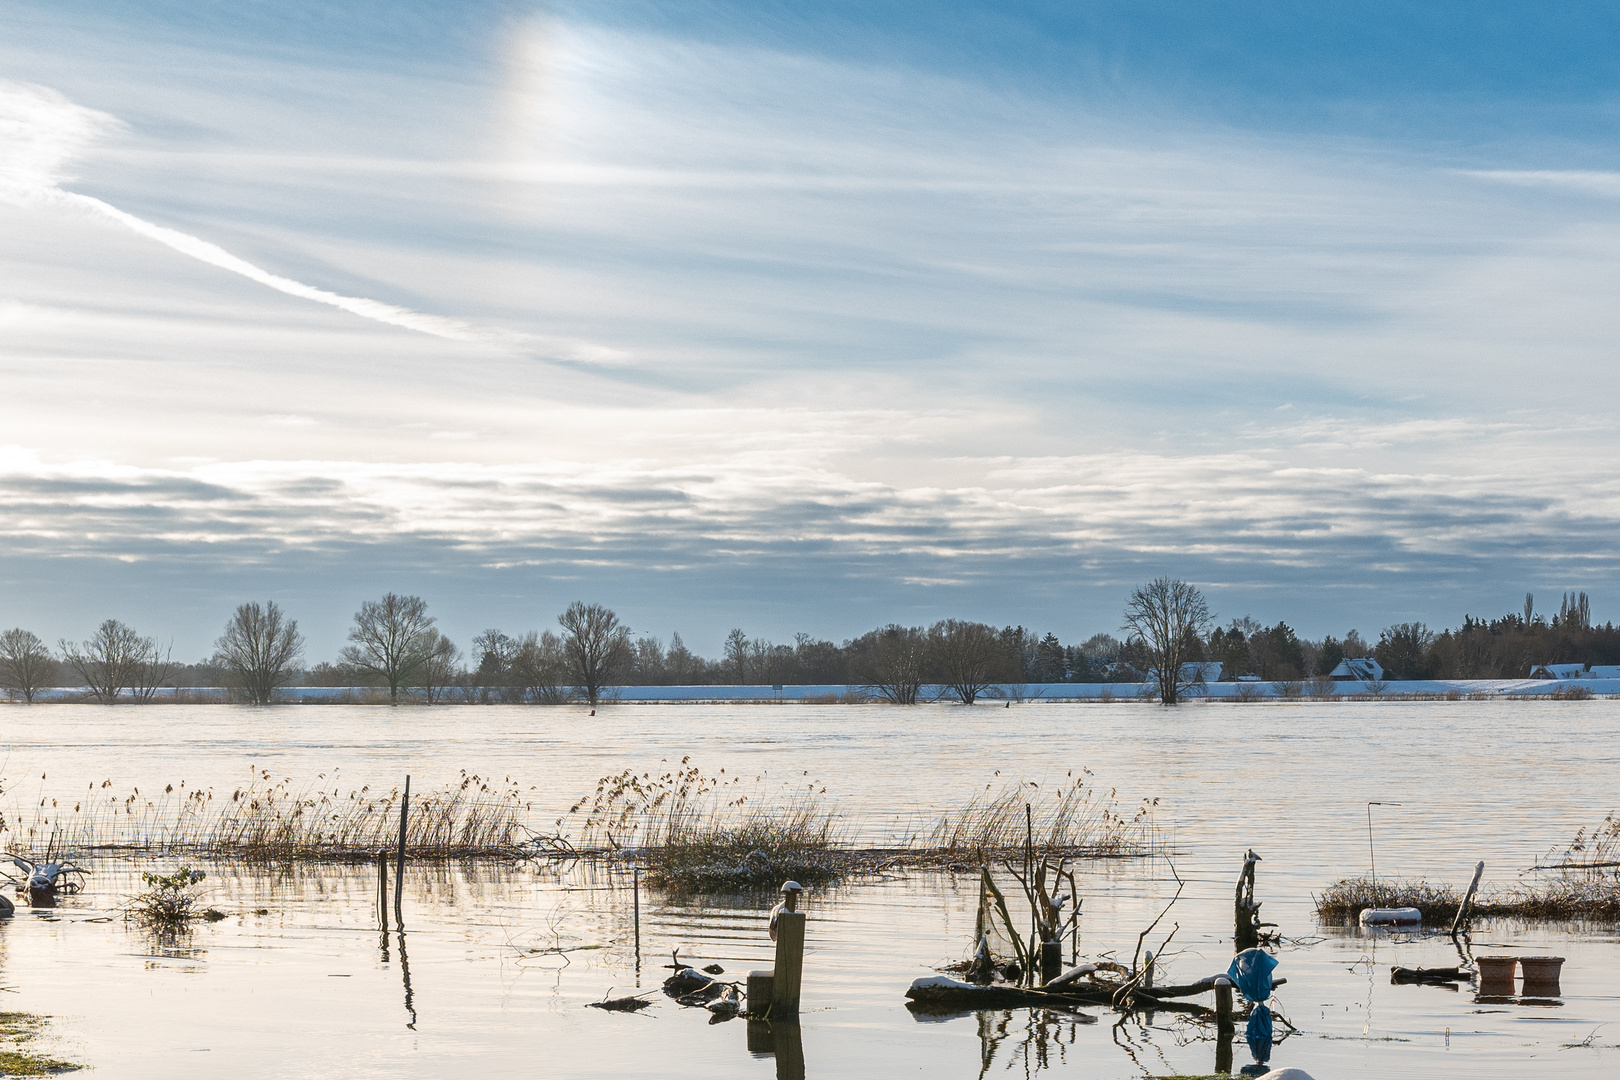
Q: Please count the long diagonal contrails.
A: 1